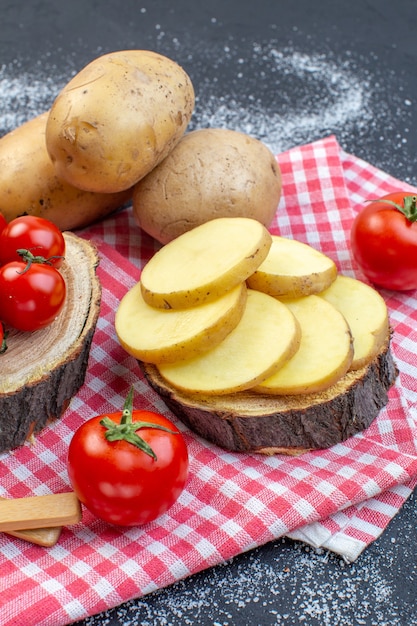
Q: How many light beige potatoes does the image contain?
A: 3